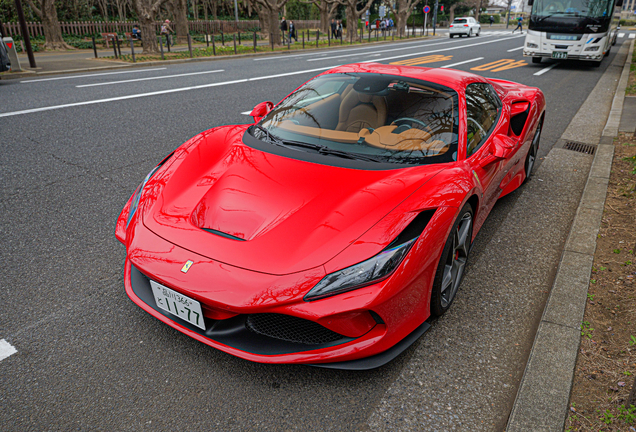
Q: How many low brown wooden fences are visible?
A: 1